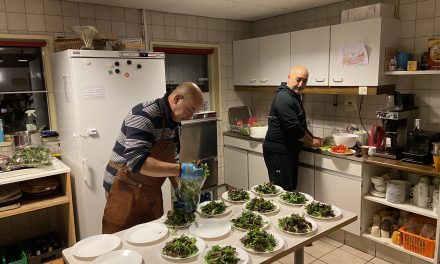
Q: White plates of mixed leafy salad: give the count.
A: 12